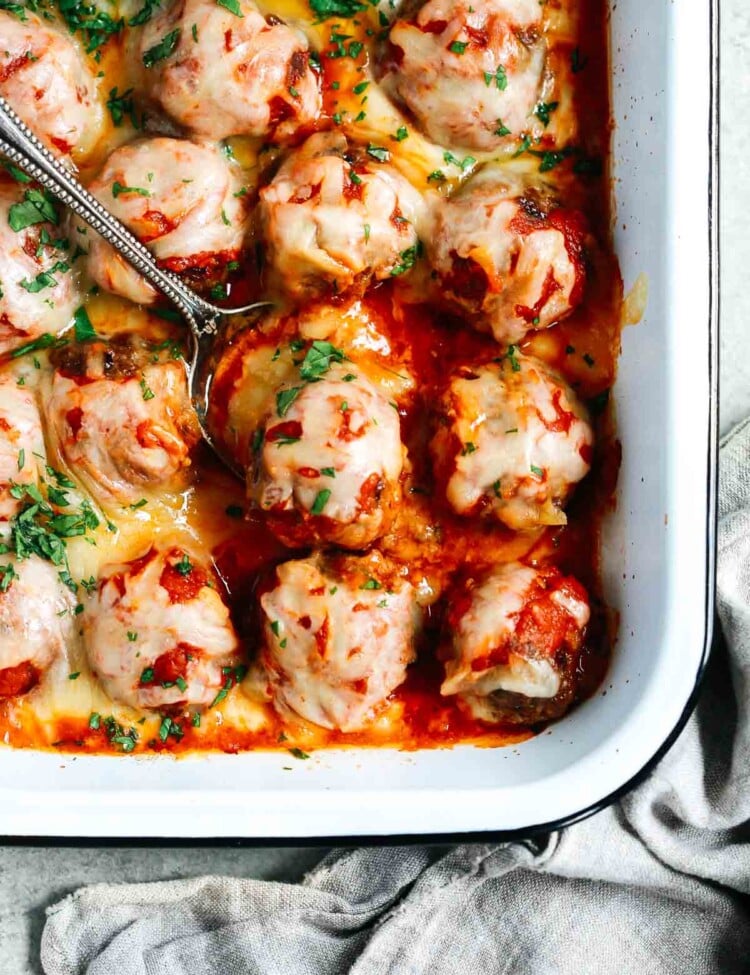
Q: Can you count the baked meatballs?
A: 15